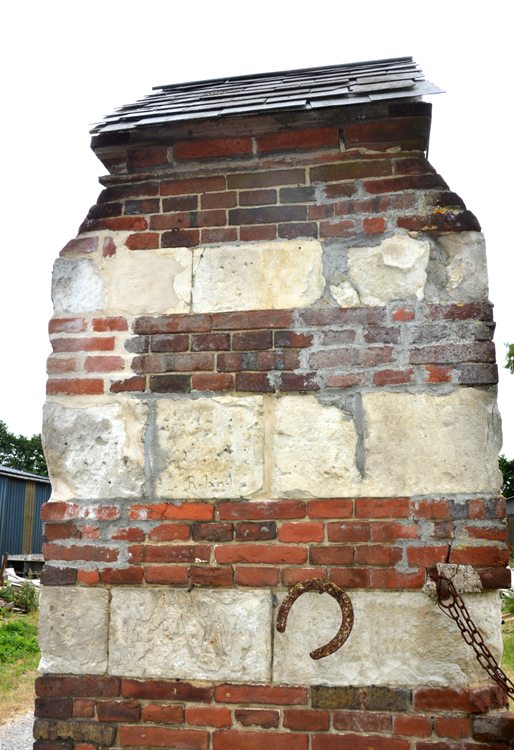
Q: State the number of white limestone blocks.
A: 12